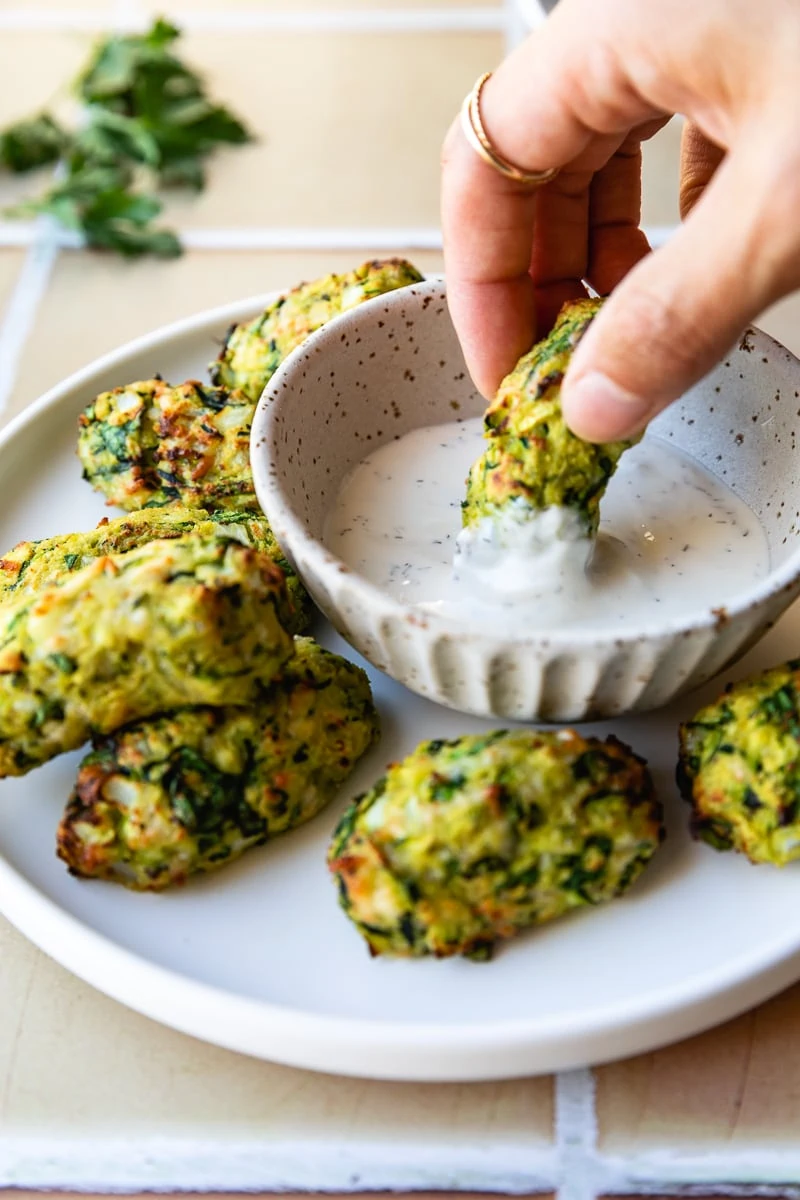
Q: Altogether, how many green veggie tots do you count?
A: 8